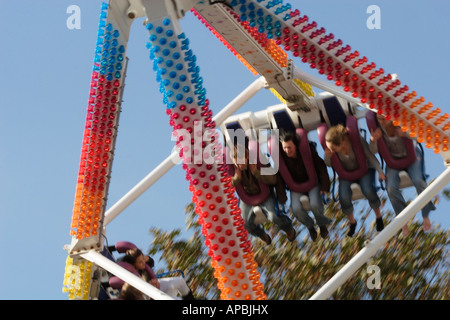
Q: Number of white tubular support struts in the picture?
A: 4